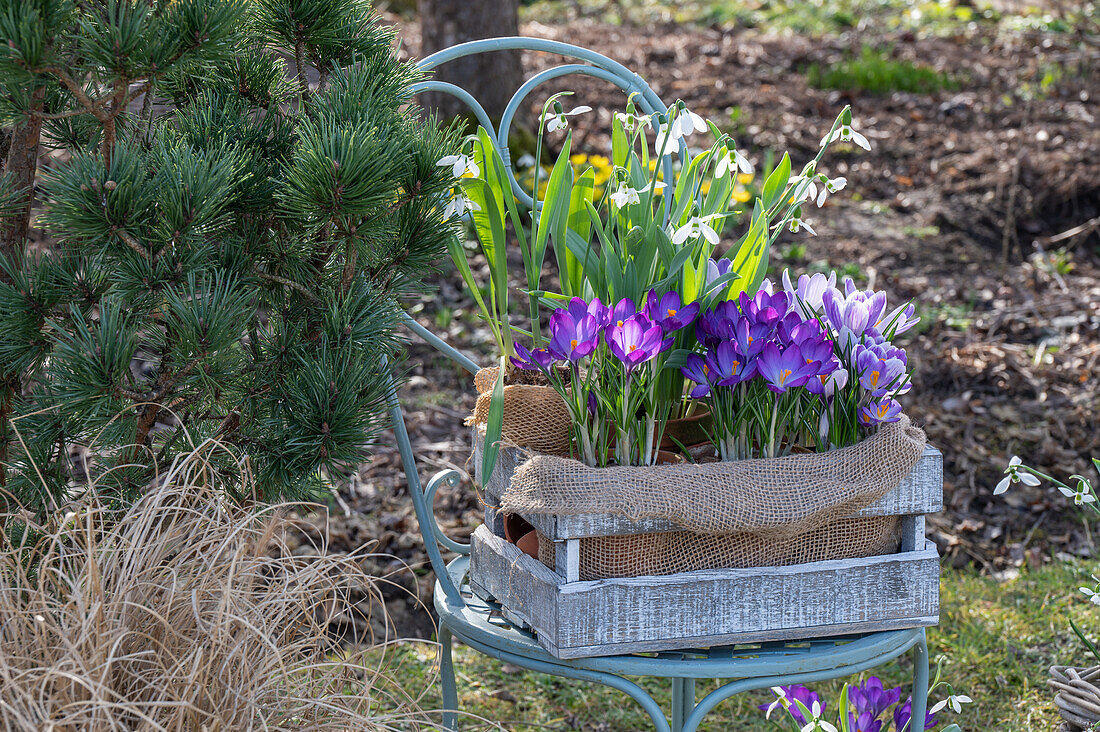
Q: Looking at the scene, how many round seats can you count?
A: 1